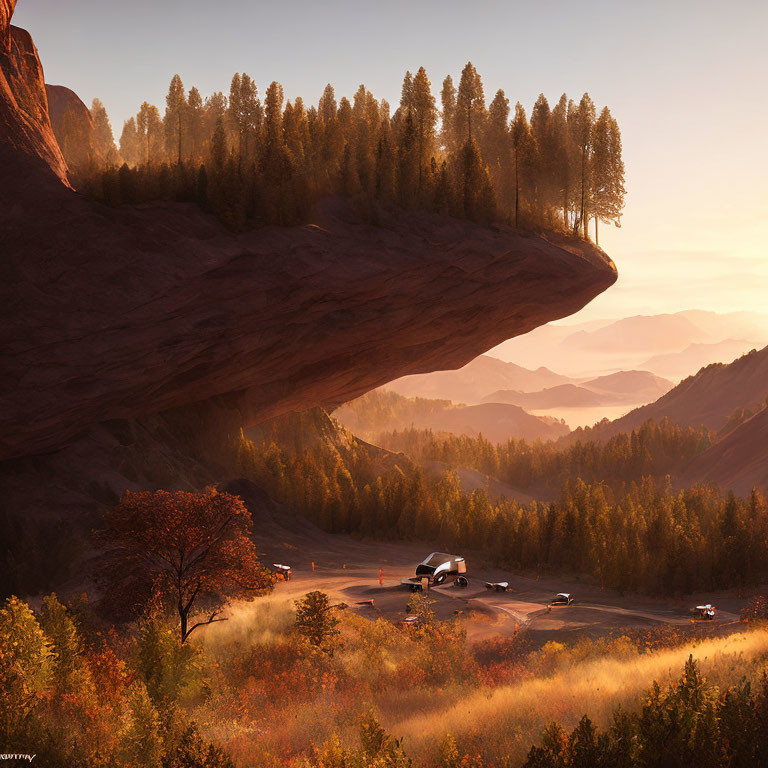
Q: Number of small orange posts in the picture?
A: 3